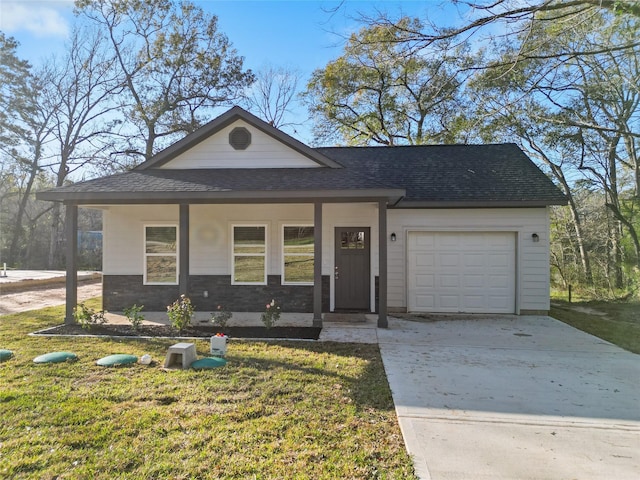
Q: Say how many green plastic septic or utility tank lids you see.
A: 4